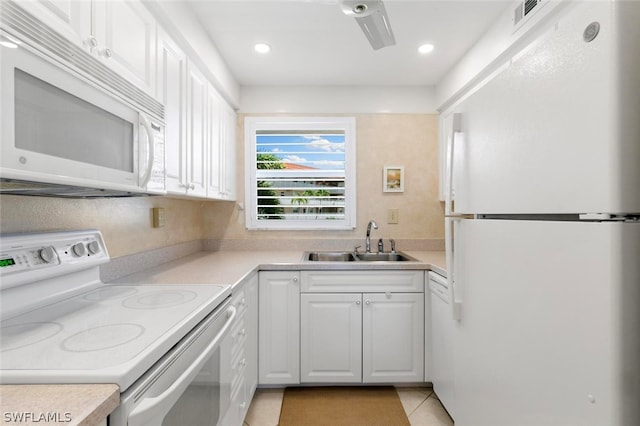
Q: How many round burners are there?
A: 4